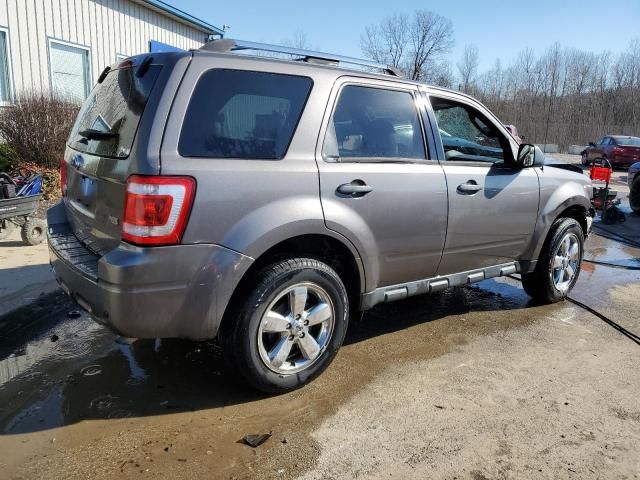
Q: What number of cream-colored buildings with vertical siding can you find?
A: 1